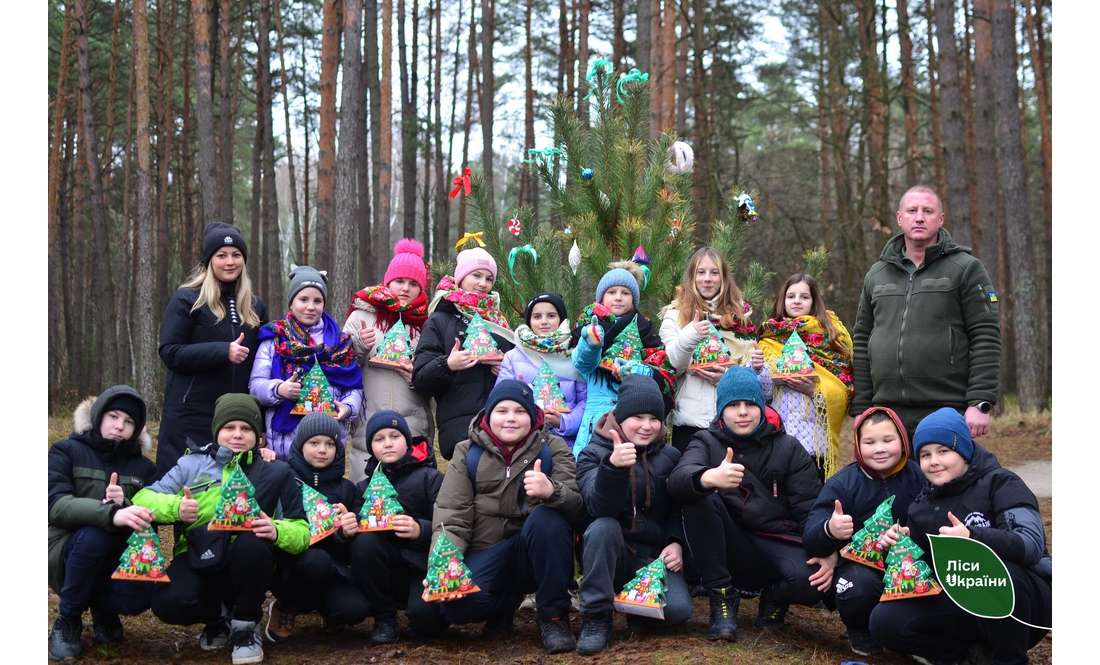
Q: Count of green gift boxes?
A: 15